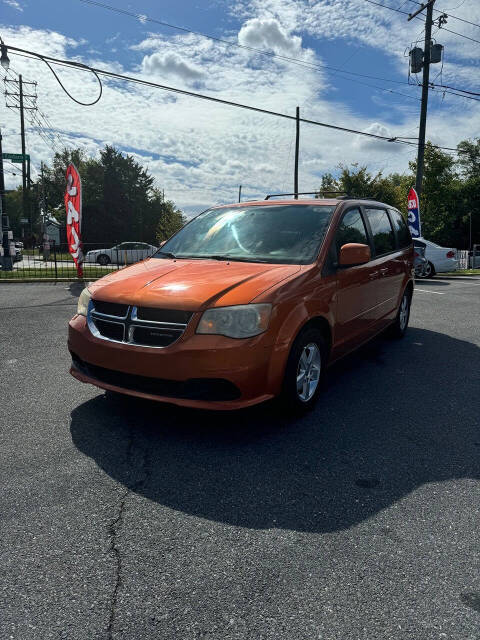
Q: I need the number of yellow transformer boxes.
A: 0